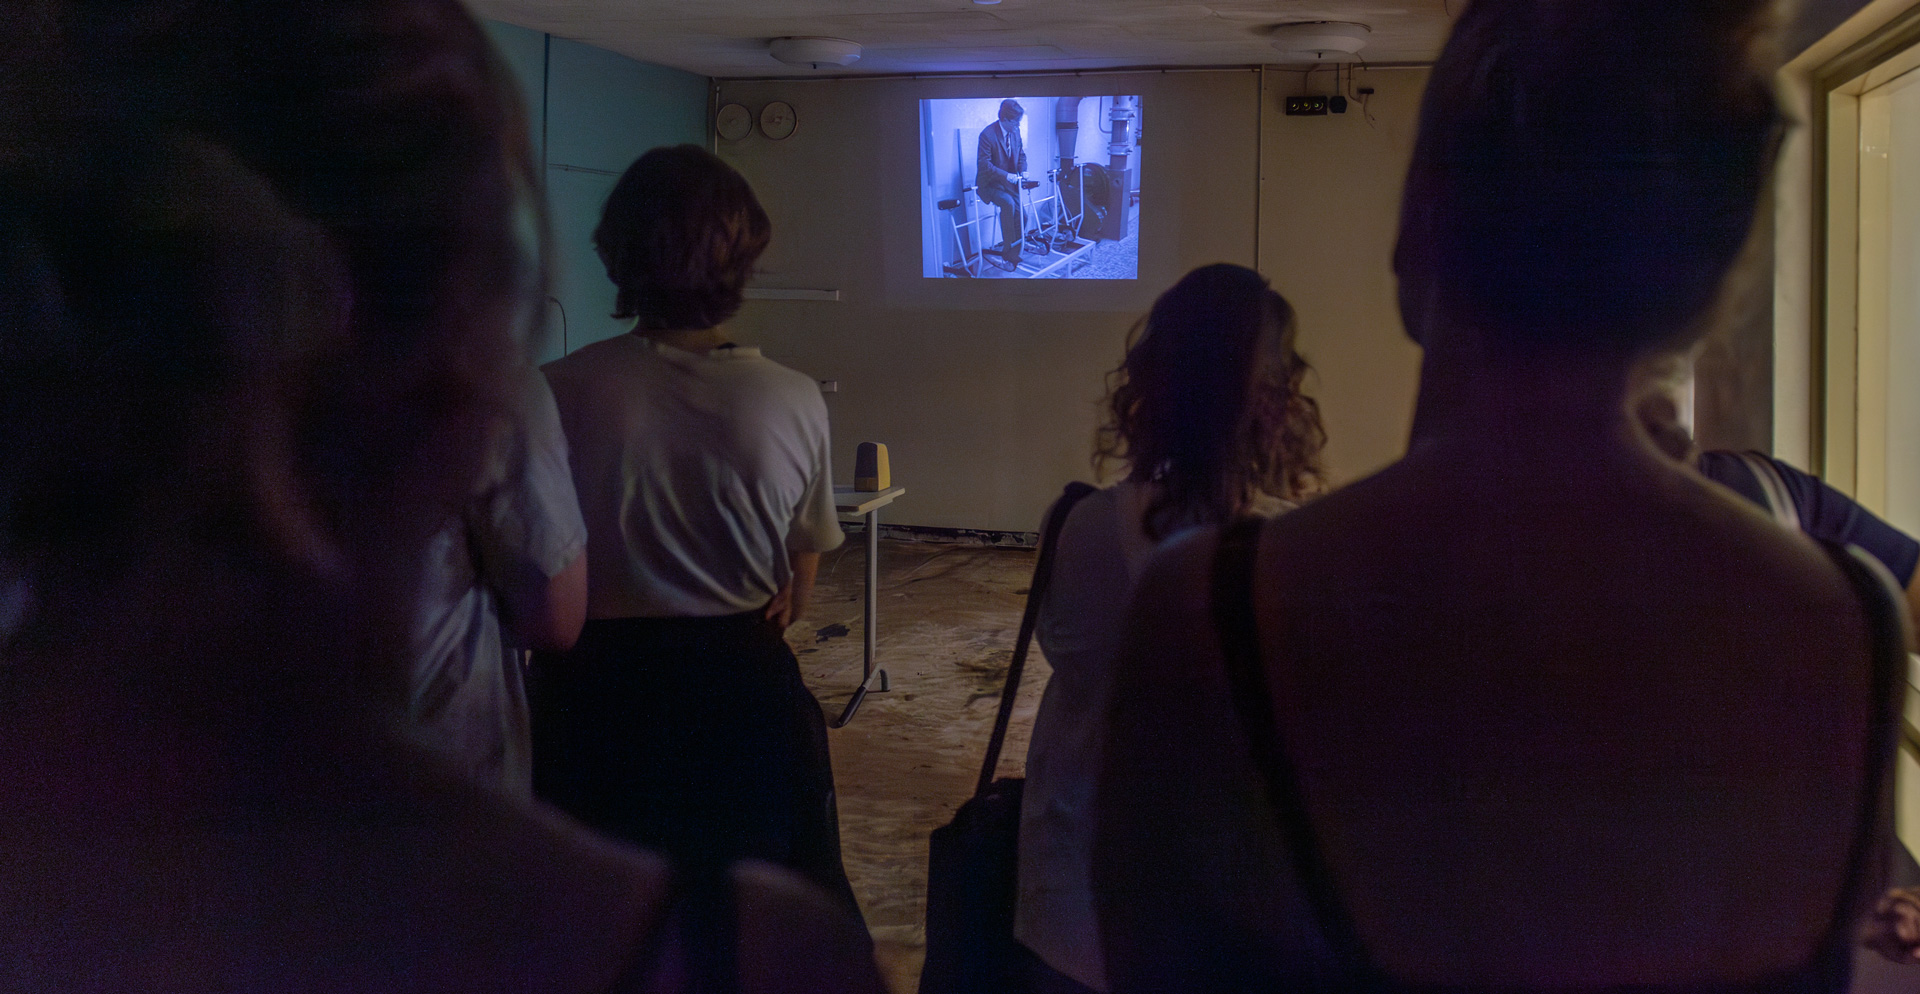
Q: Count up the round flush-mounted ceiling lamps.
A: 2